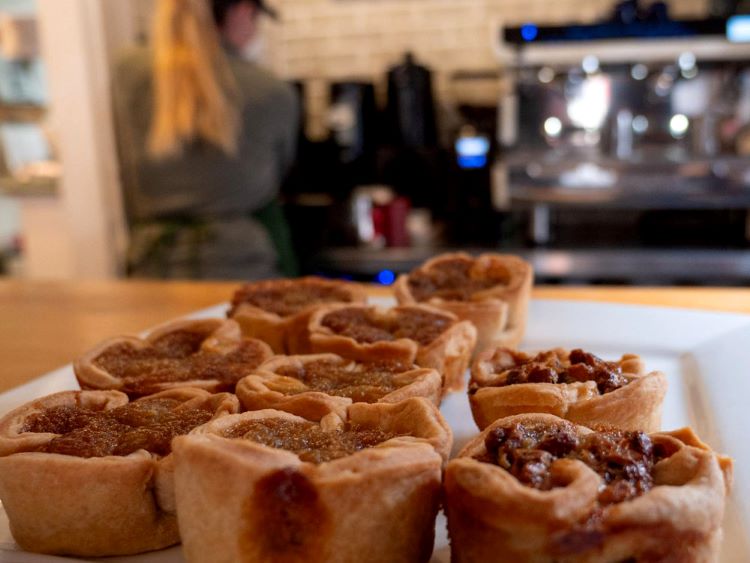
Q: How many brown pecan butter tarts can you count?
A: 2